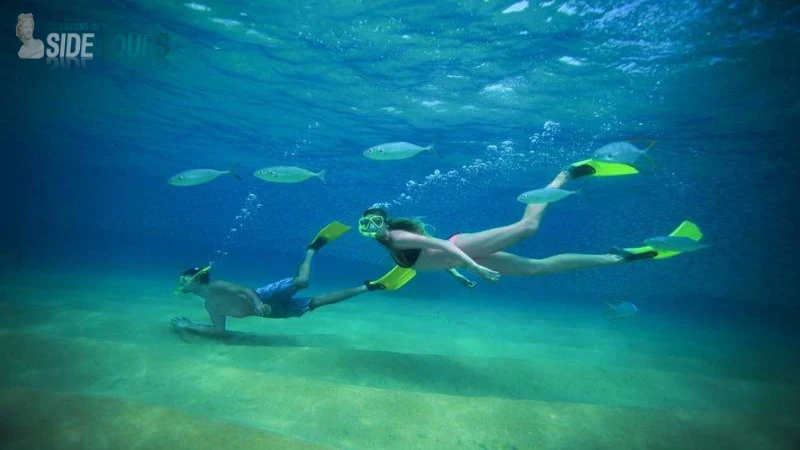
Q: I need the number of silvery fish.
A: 7